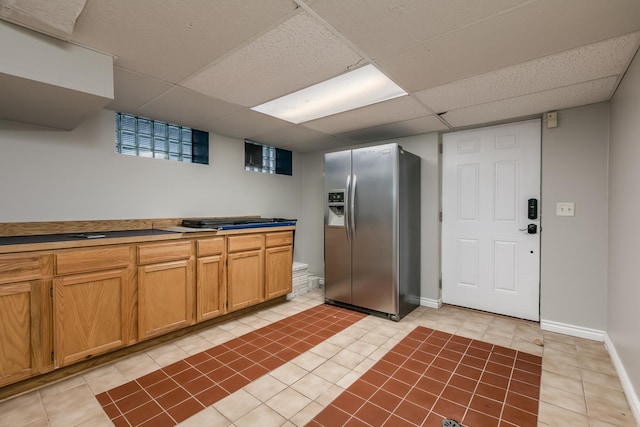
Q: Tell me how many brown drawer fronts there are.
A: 6